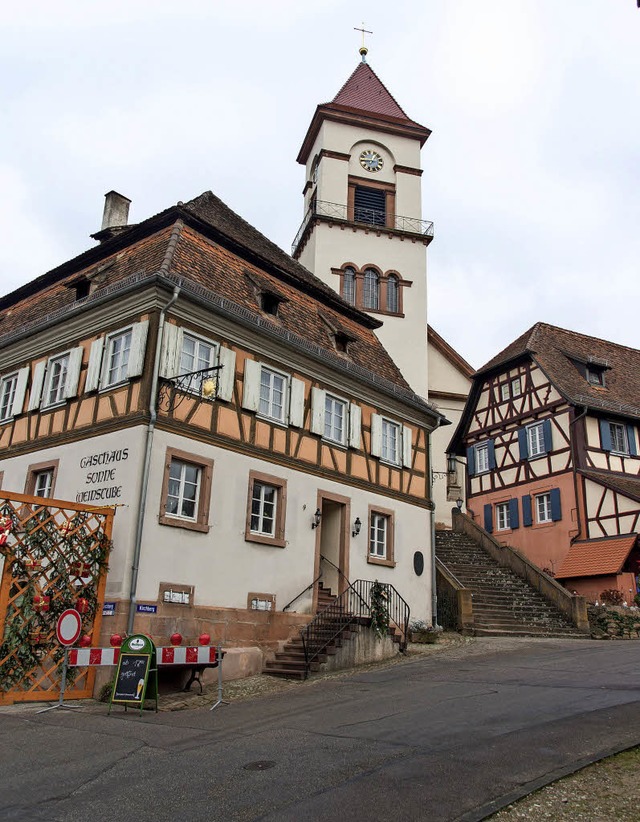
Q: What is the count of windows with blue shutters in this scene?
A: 5